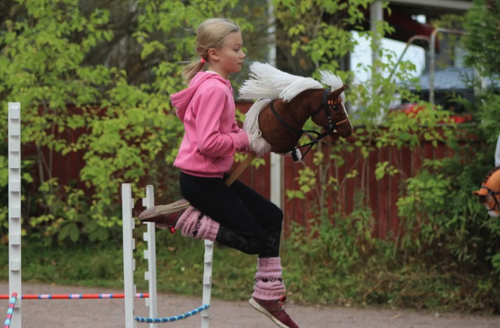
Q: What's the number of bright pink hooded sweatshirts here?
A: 1